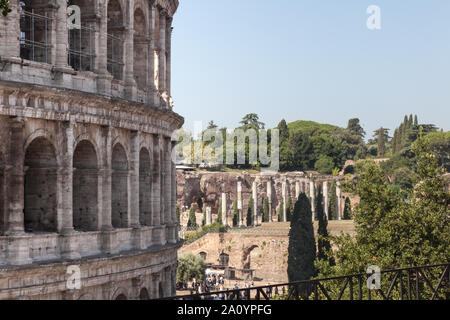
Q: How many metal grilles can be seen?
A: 3